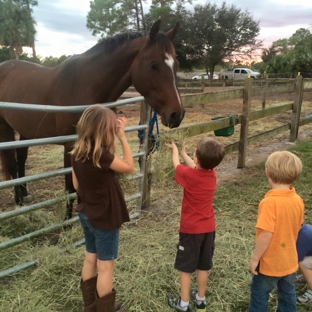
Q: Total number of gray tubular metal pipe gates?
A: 1